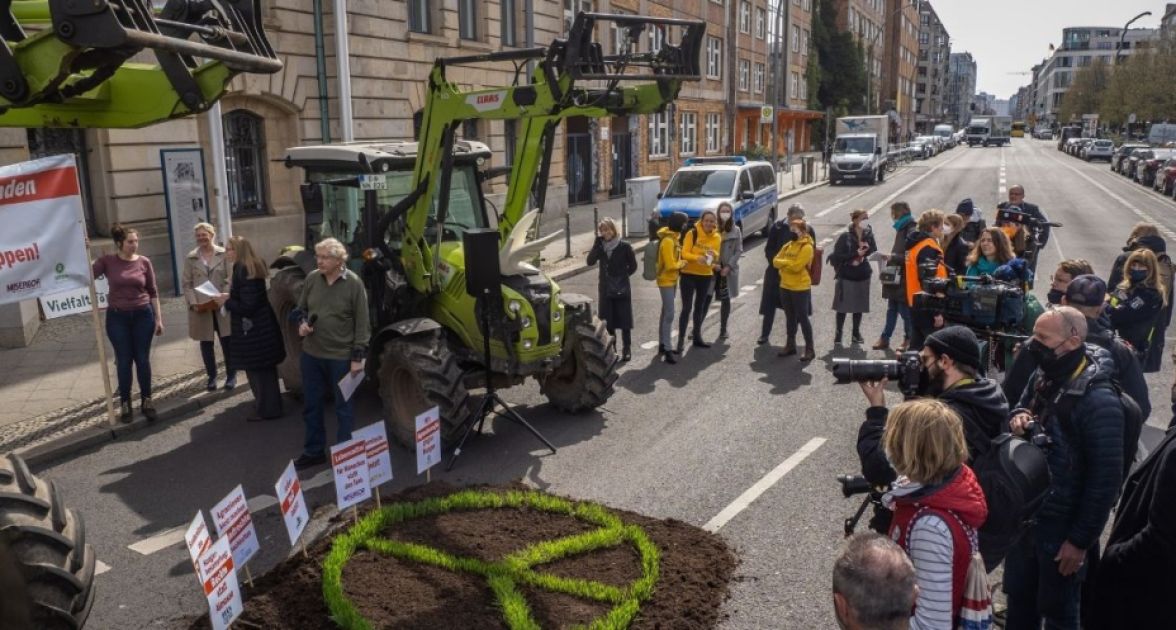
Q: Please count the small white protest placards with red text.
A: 7